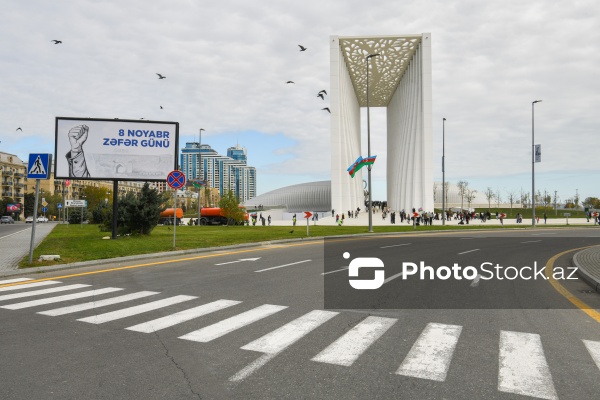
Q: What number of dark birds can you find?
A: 9